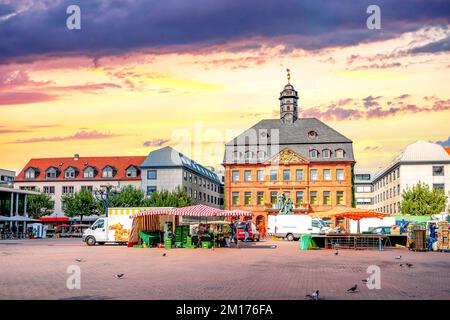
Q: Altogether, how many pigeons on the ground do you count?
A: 10